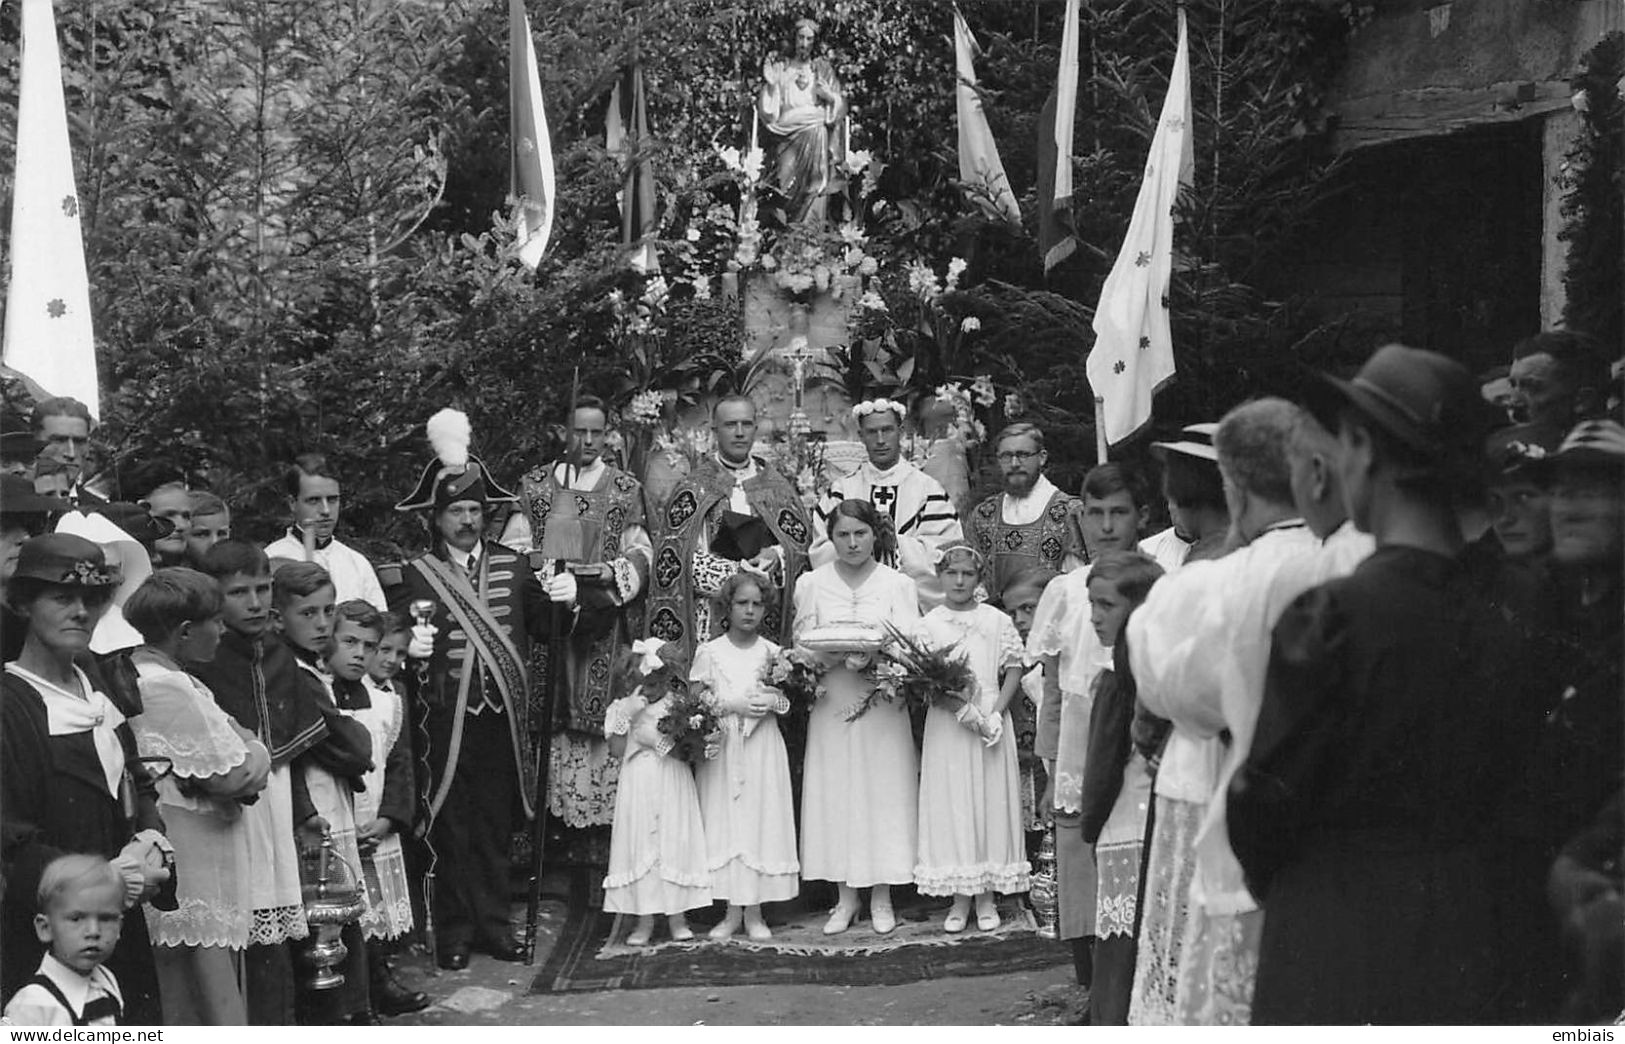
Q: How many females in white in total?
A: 4